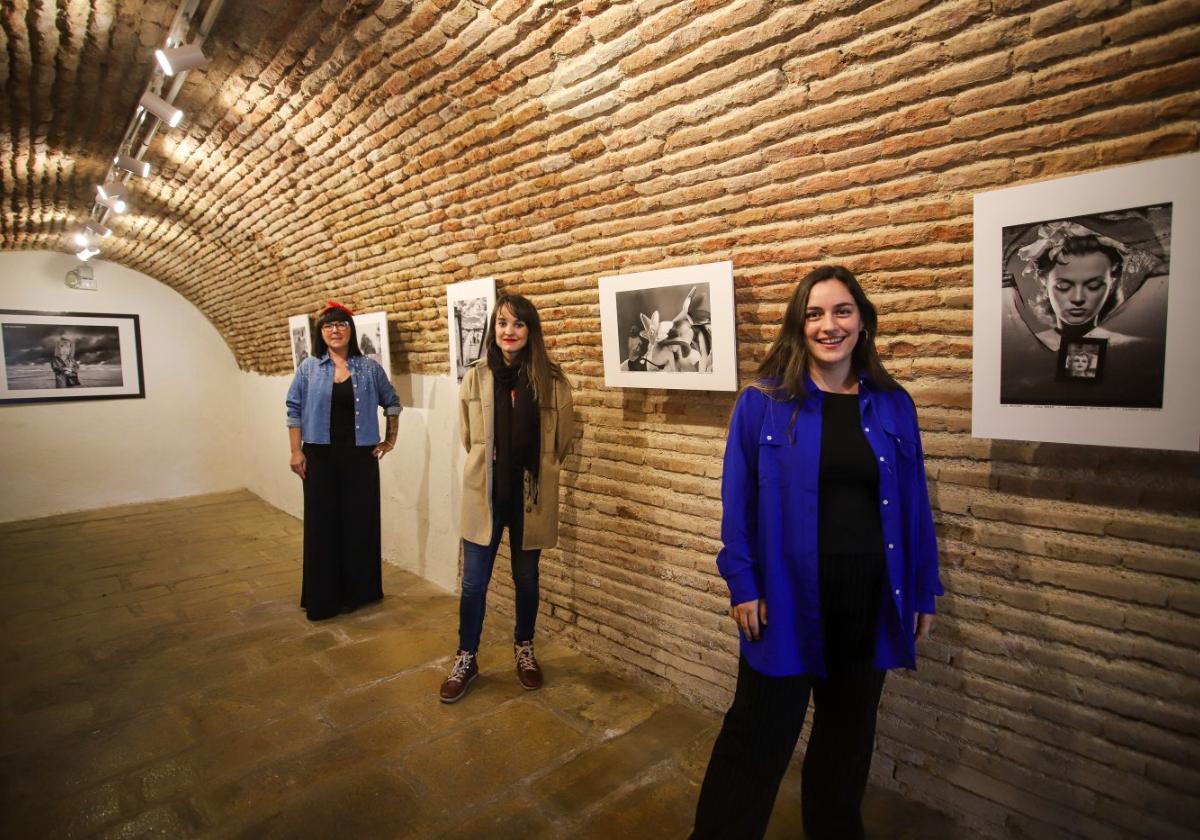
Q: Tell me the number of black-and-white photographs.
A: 6